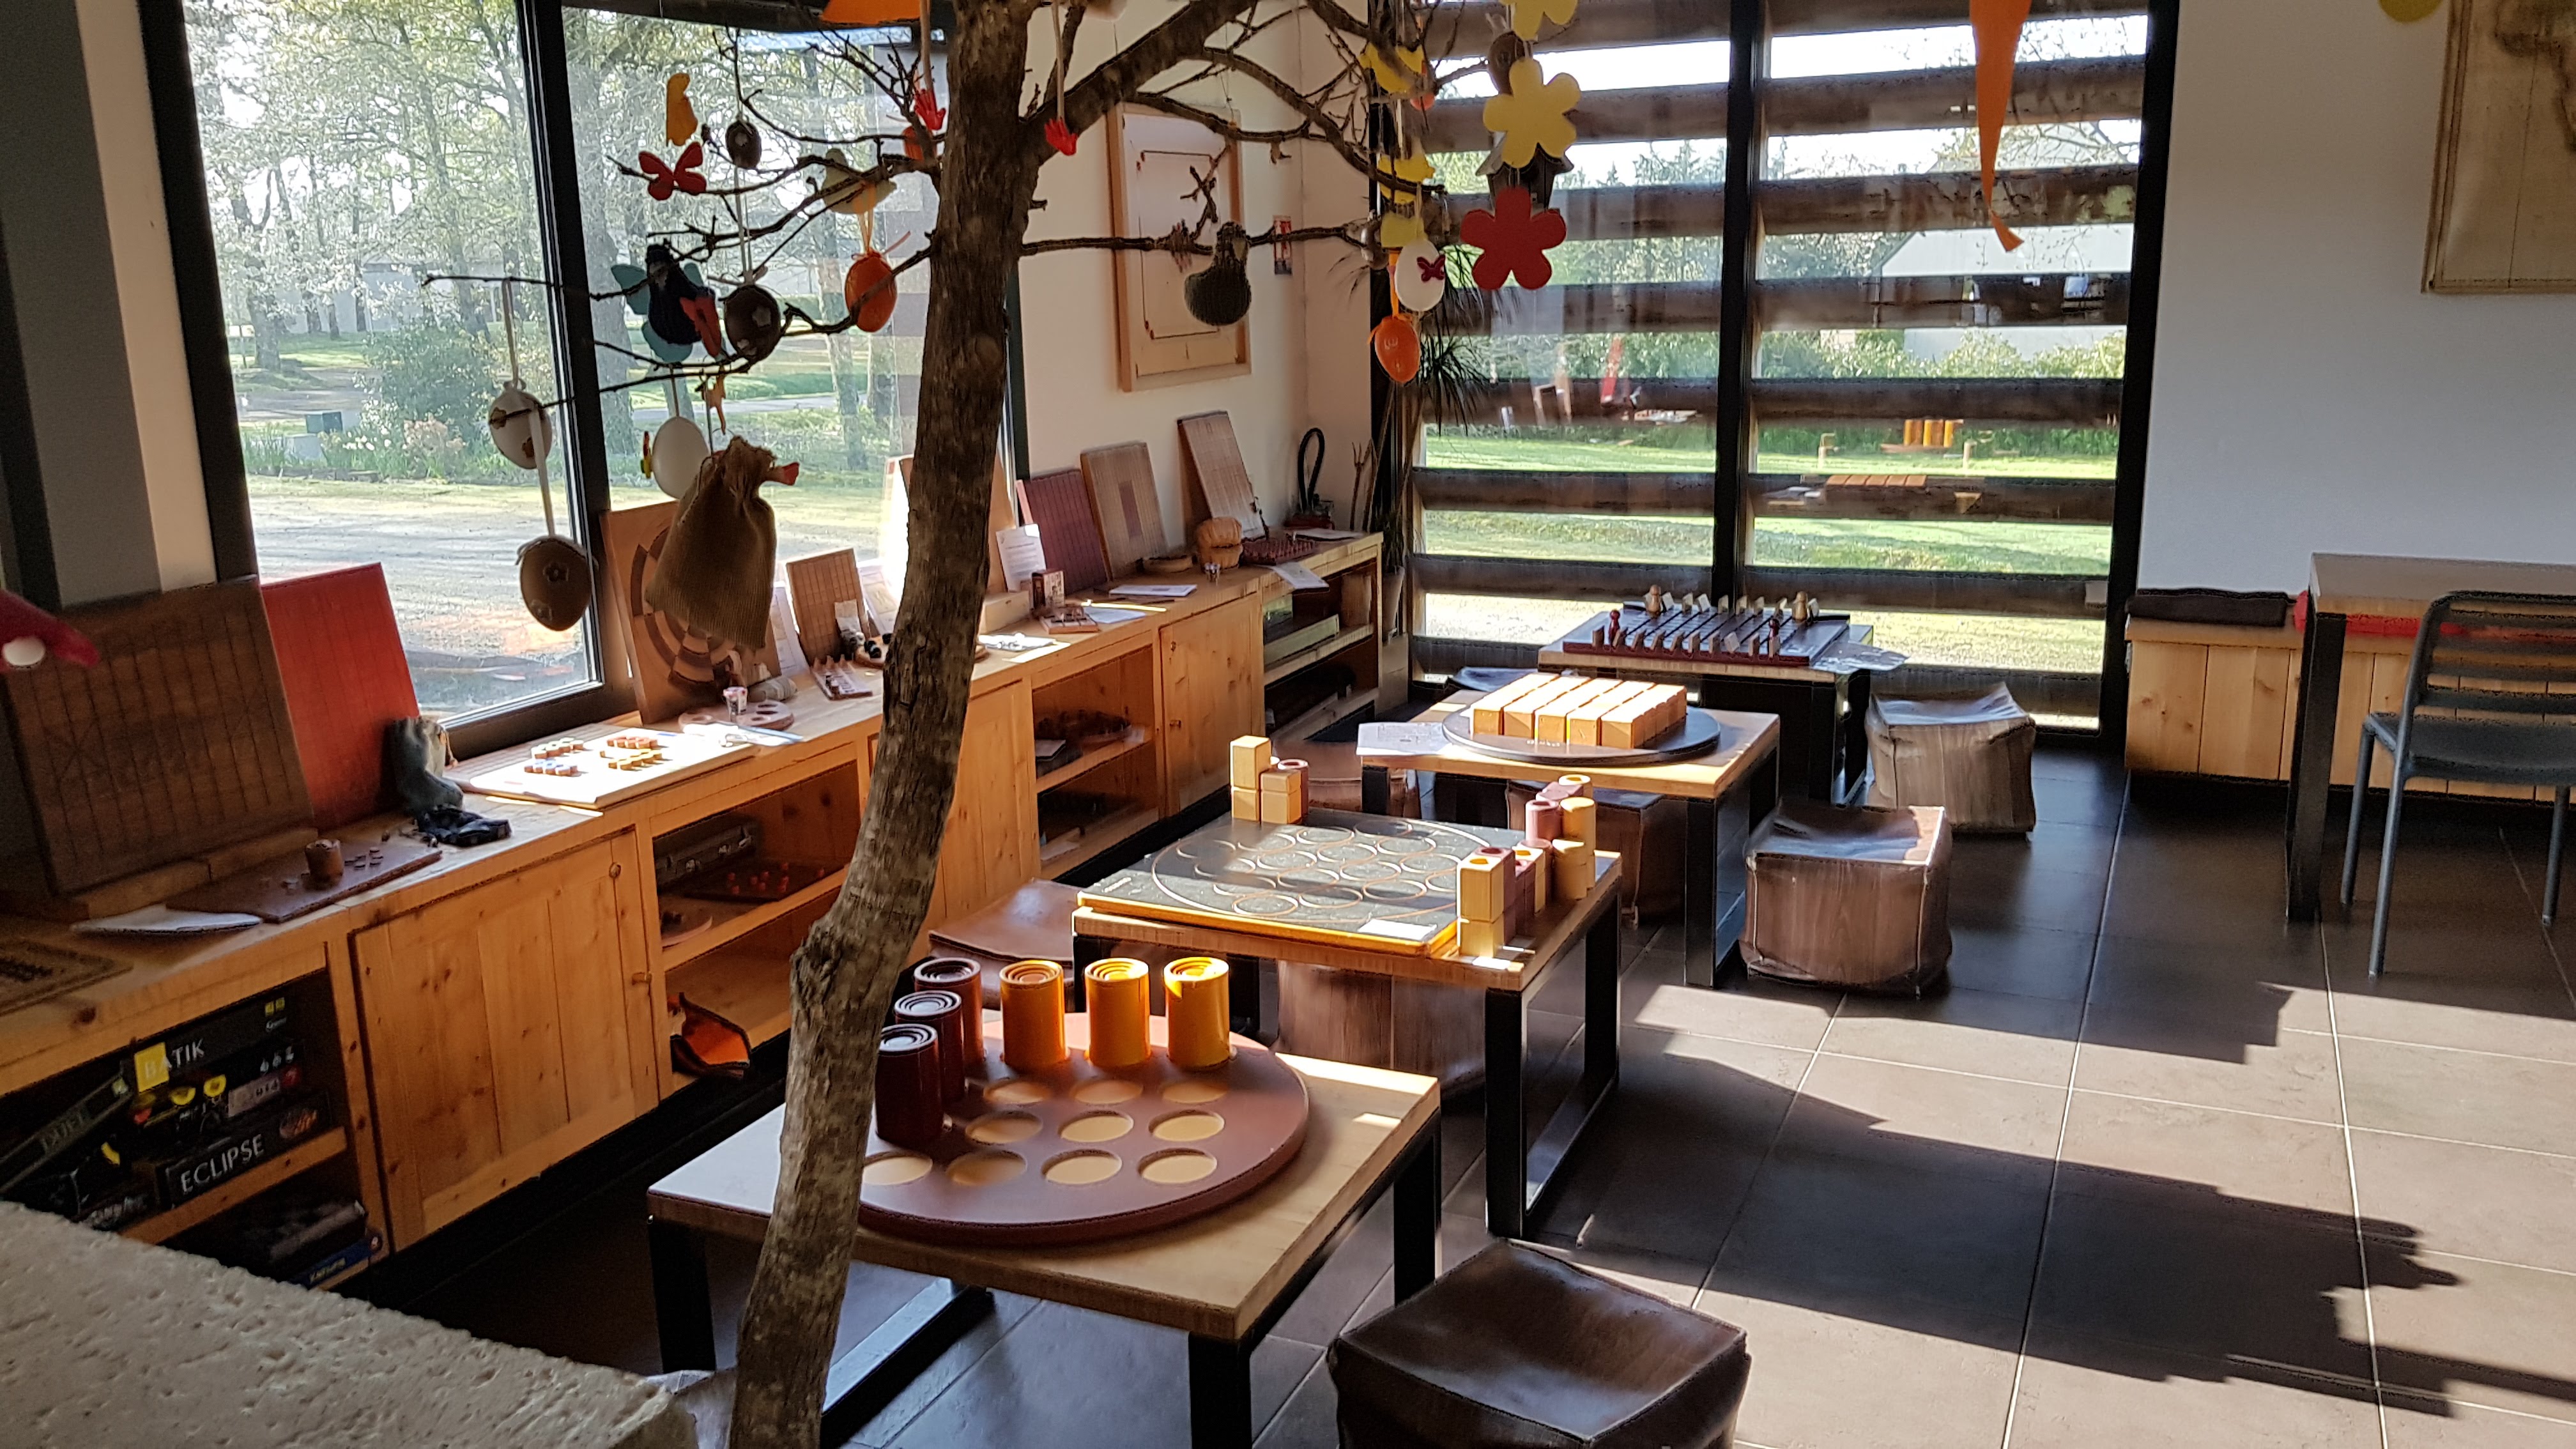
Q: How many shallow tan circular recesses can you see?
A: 10